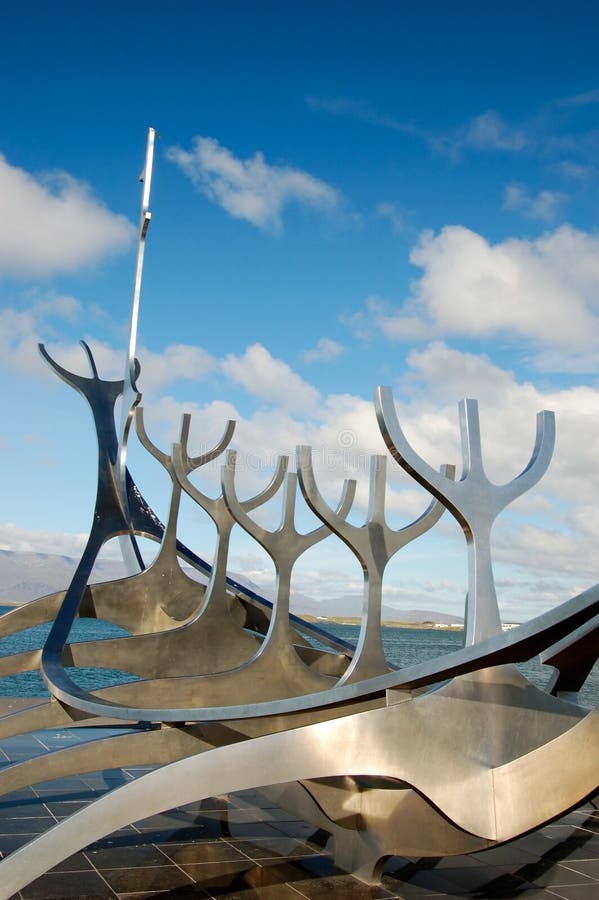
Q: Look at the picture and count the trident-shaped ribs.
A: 5